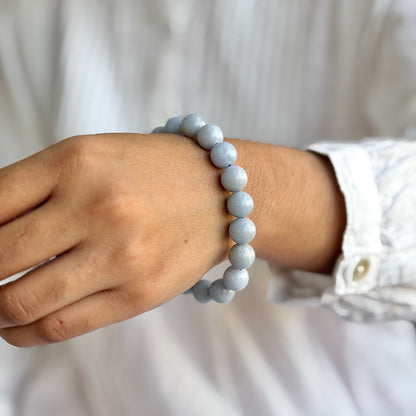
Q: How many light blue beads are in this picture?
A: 13